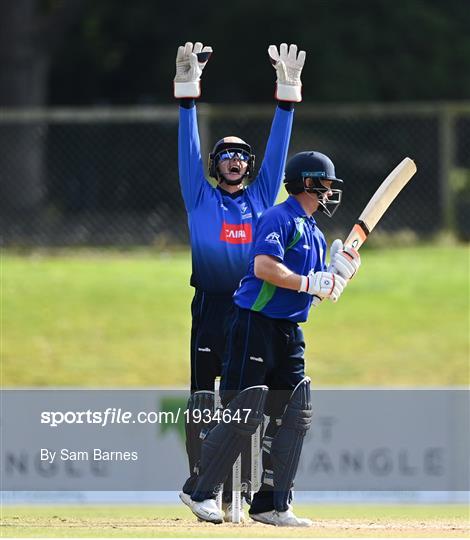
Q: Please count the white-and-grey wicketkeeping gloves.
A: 2